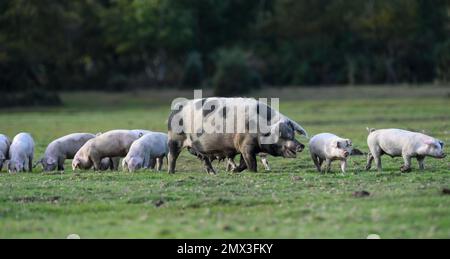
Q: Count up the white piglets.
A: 7